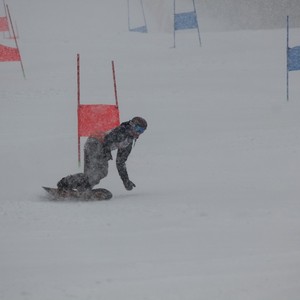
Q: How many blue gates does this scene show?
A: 3